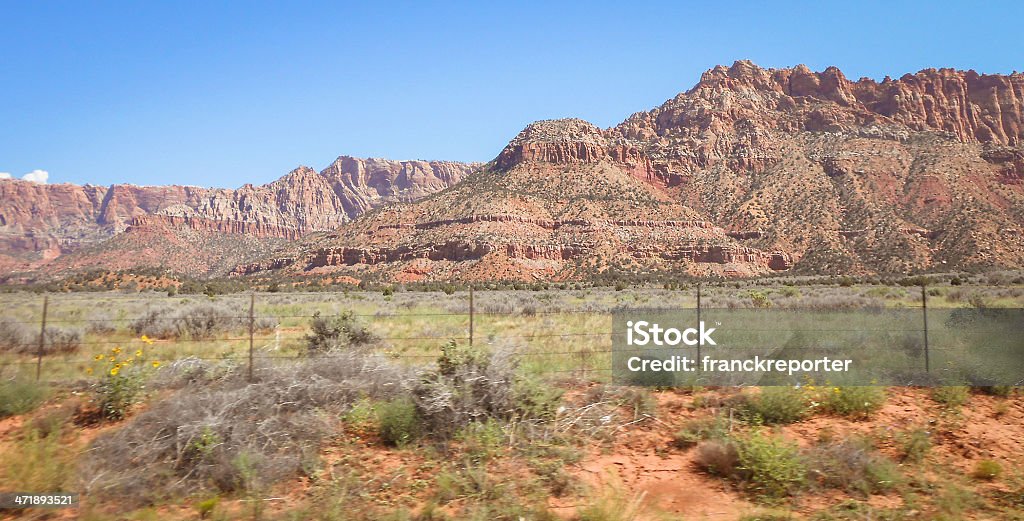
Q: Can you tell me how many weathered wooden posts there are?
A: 5